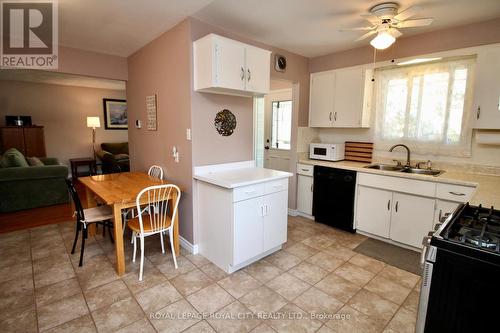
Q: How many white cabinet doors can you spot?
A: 11